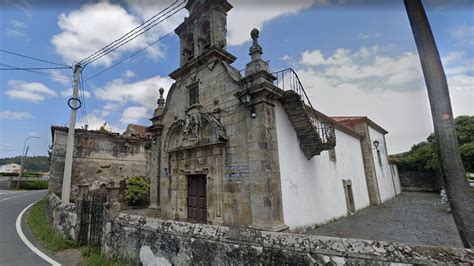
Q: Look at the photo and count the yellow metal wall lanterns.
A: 0